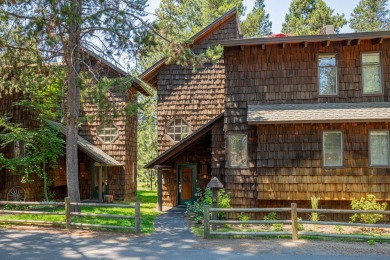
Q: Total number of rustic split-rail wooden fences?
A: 2